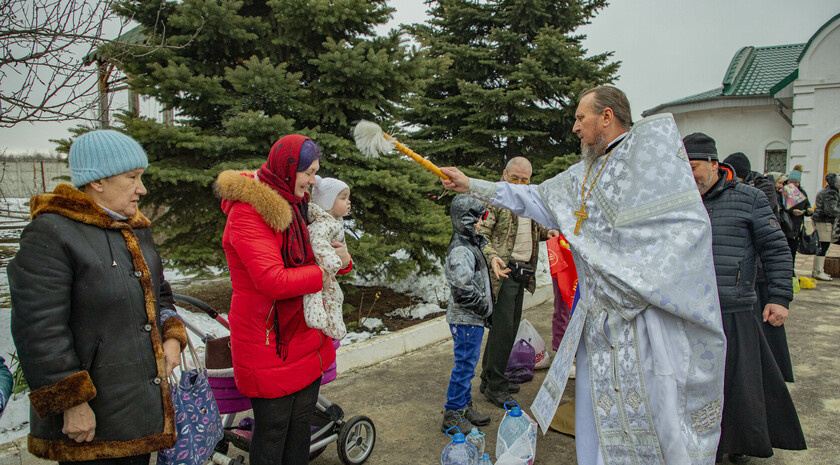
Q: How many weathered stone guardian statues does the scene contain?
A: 0